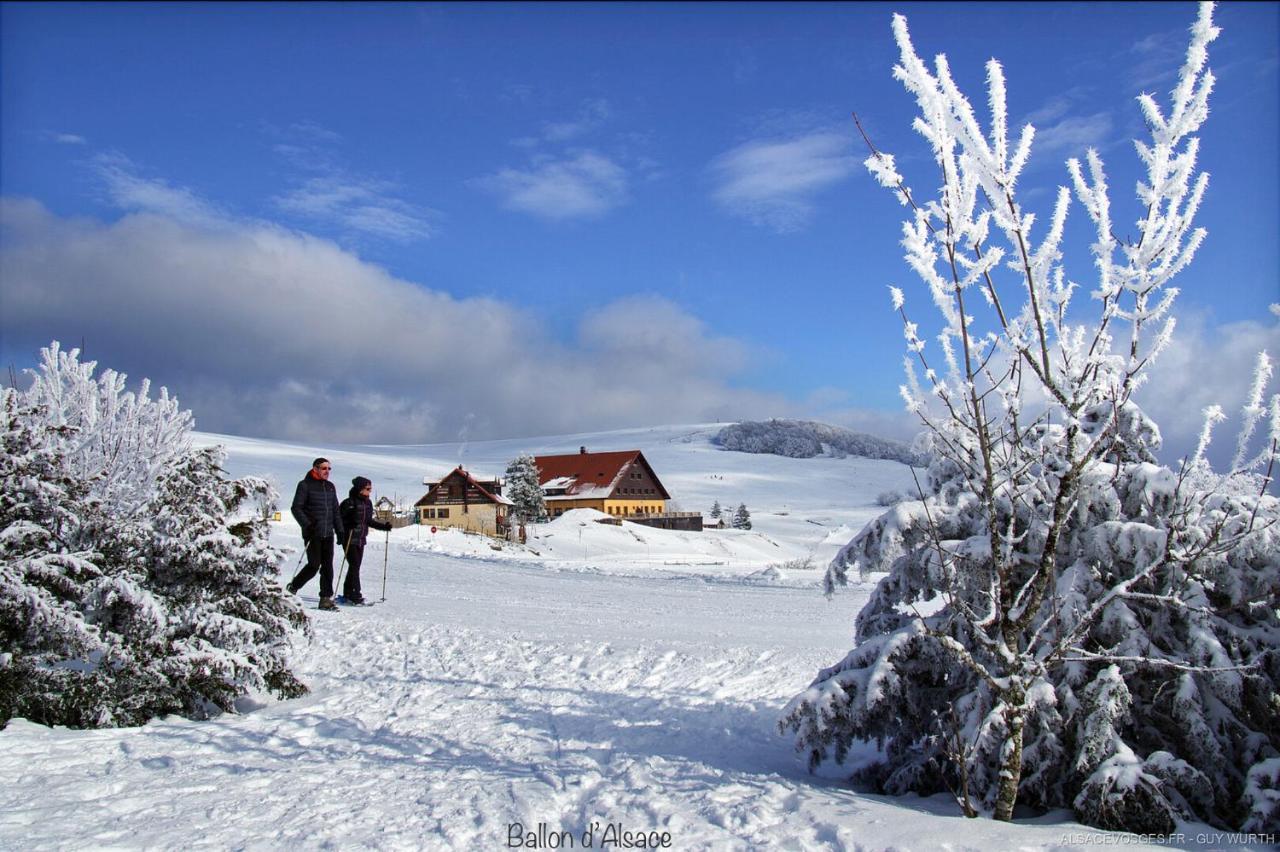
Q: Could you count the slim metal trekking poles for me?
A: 3